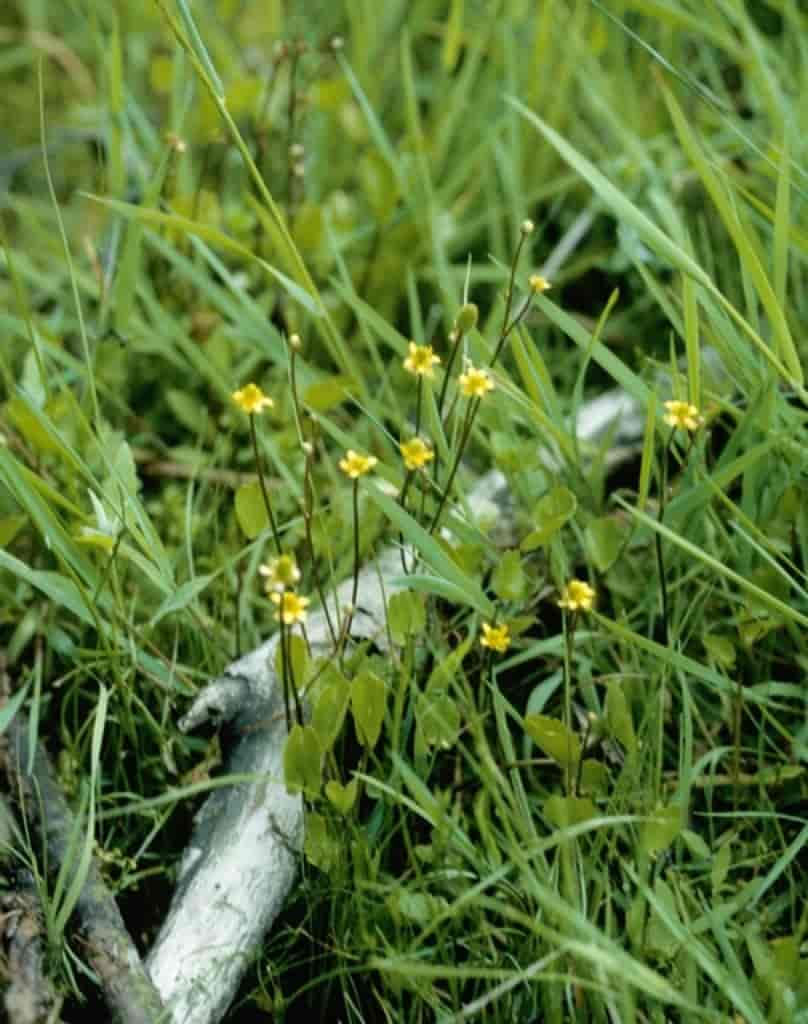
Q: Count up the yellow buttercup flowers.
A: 11